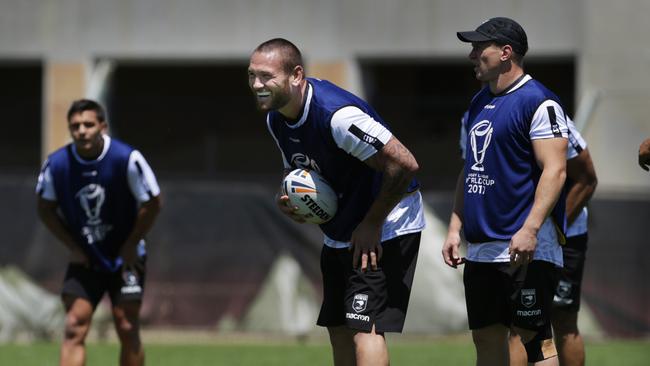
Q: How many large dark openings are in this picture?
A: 3